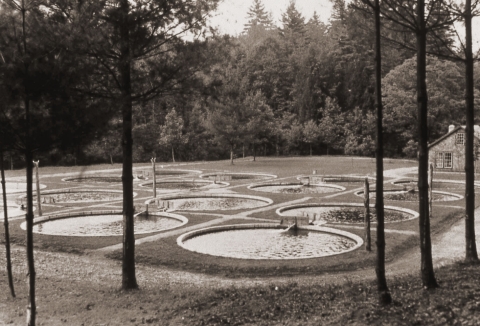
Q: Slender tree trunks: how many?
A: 6